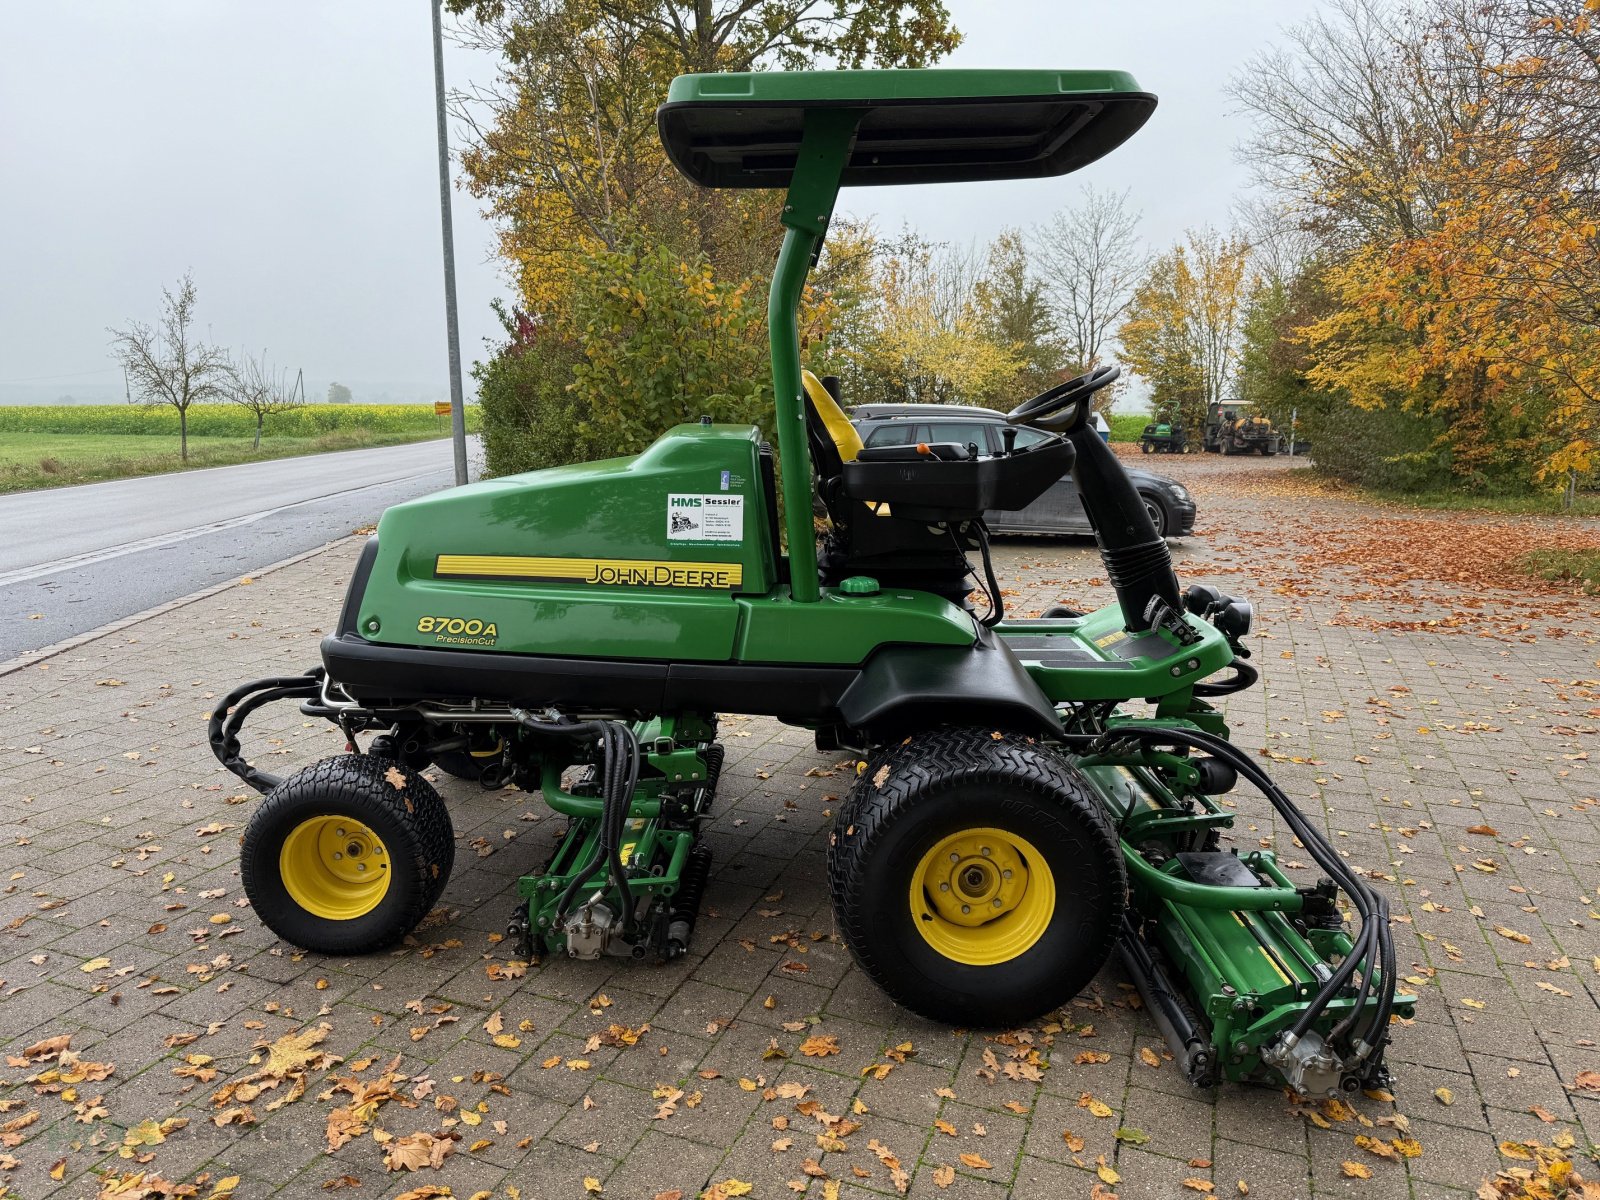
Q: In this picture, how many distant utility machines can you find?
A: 2